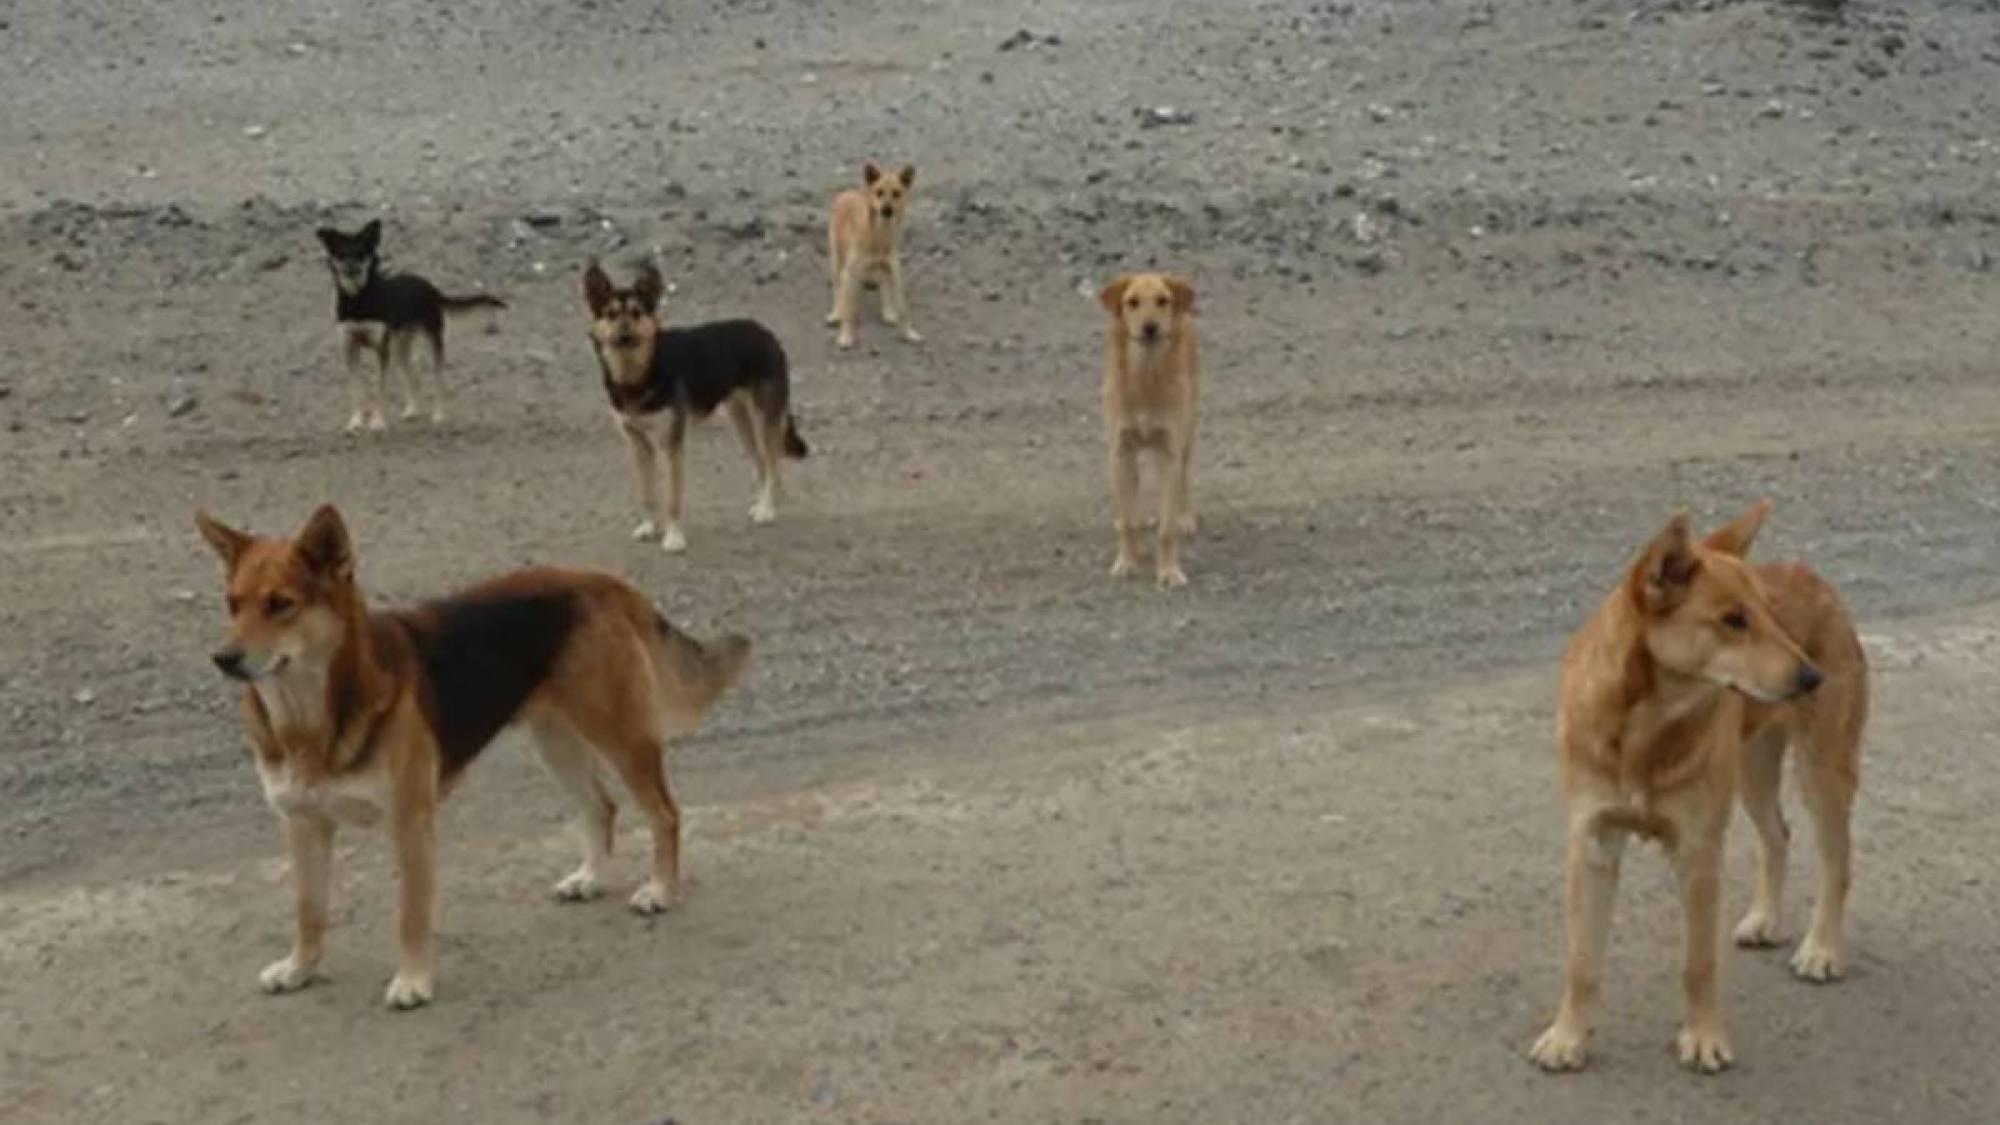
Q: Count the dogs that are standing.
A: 6